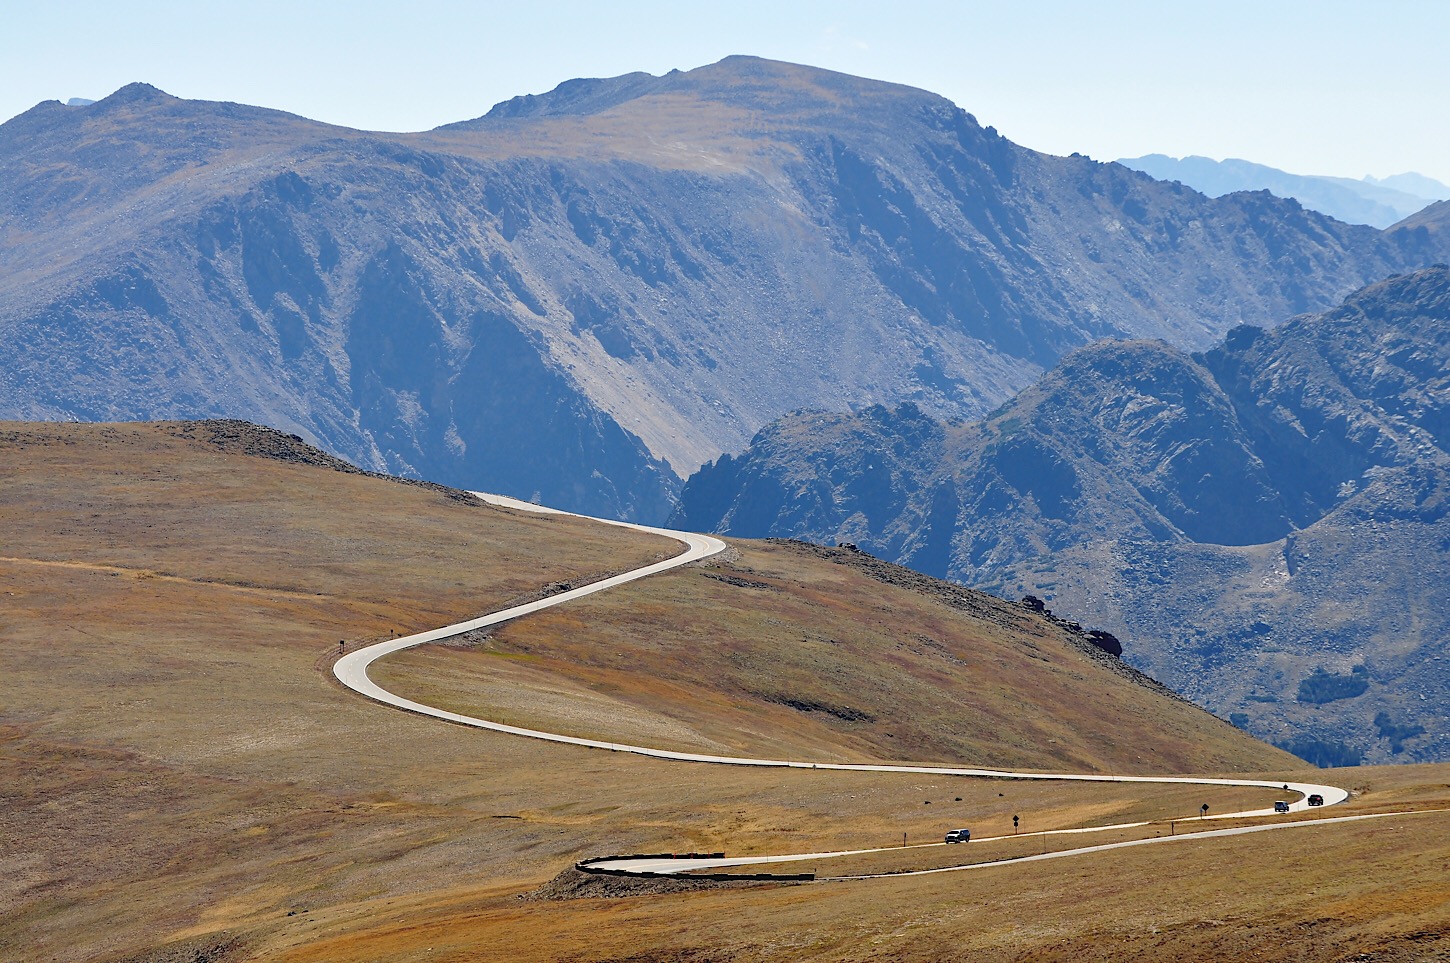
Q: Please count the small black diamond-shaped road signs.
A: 3